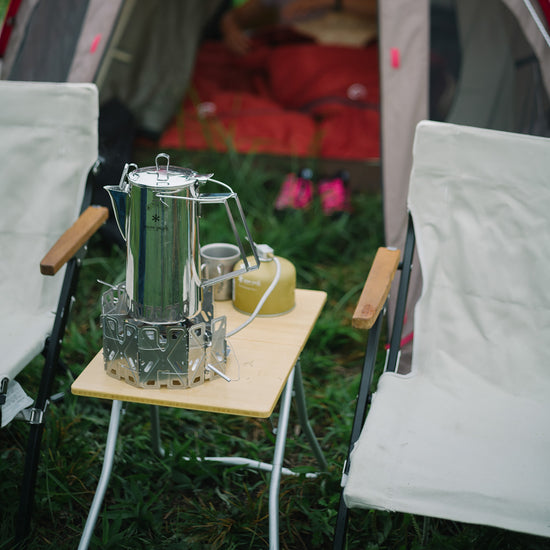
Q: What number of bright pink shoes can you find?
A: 2